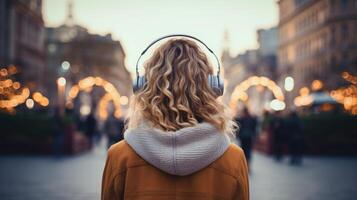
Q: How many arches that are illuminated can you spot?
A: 2